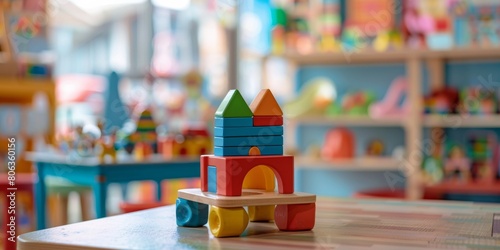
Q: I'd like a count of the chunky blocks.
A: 4